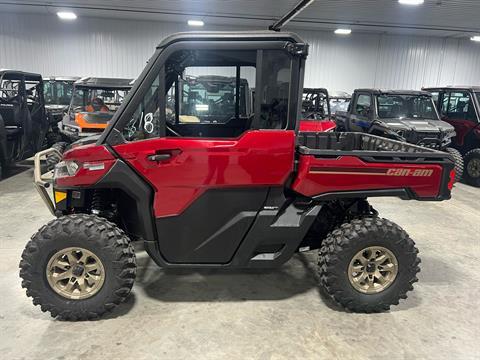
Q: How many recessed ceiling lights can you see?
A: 5